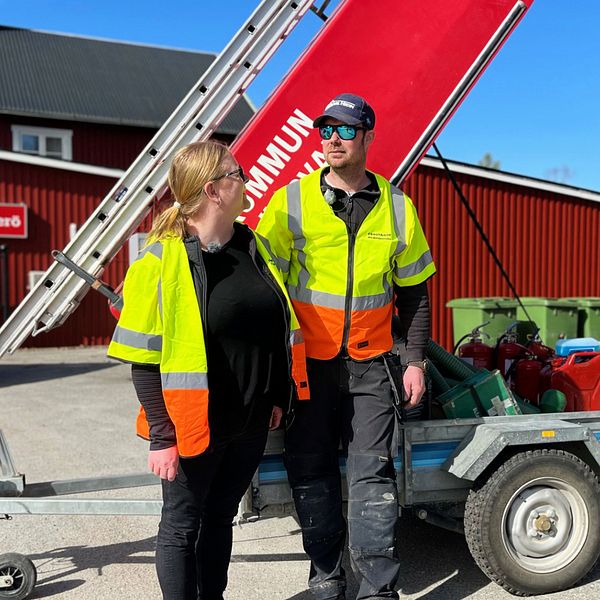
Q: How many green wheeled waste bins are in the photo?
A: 3